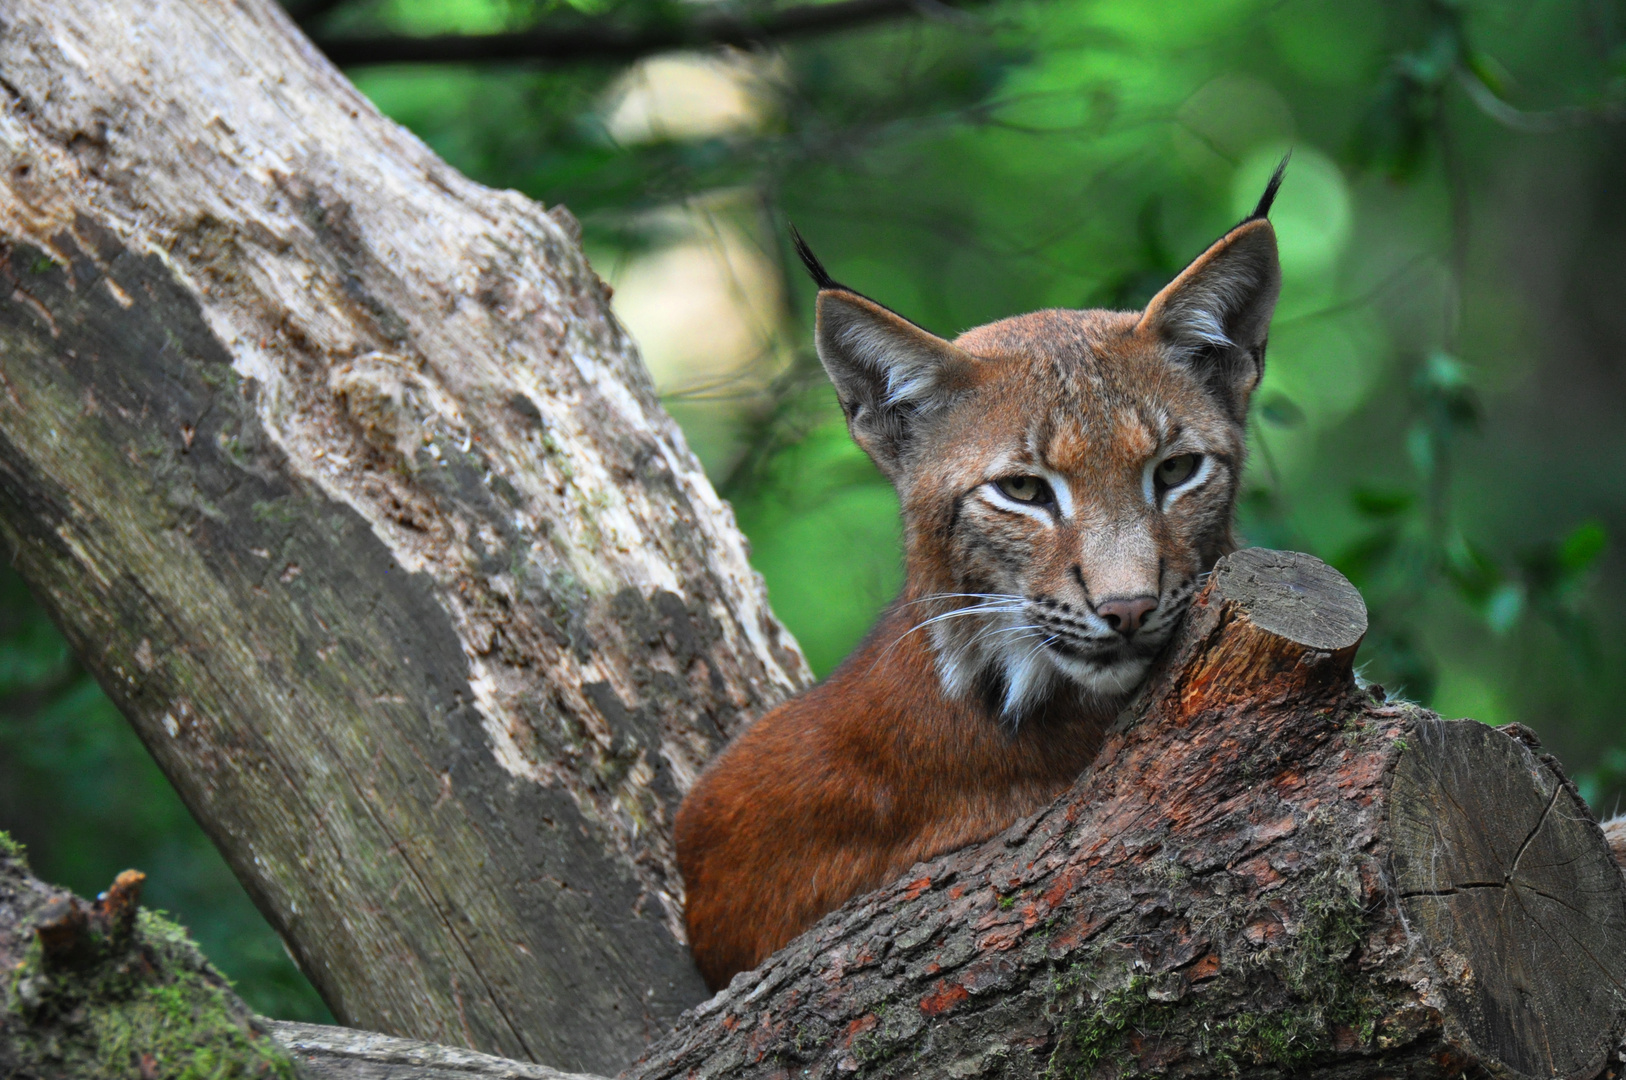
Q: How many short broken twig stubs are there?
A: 2